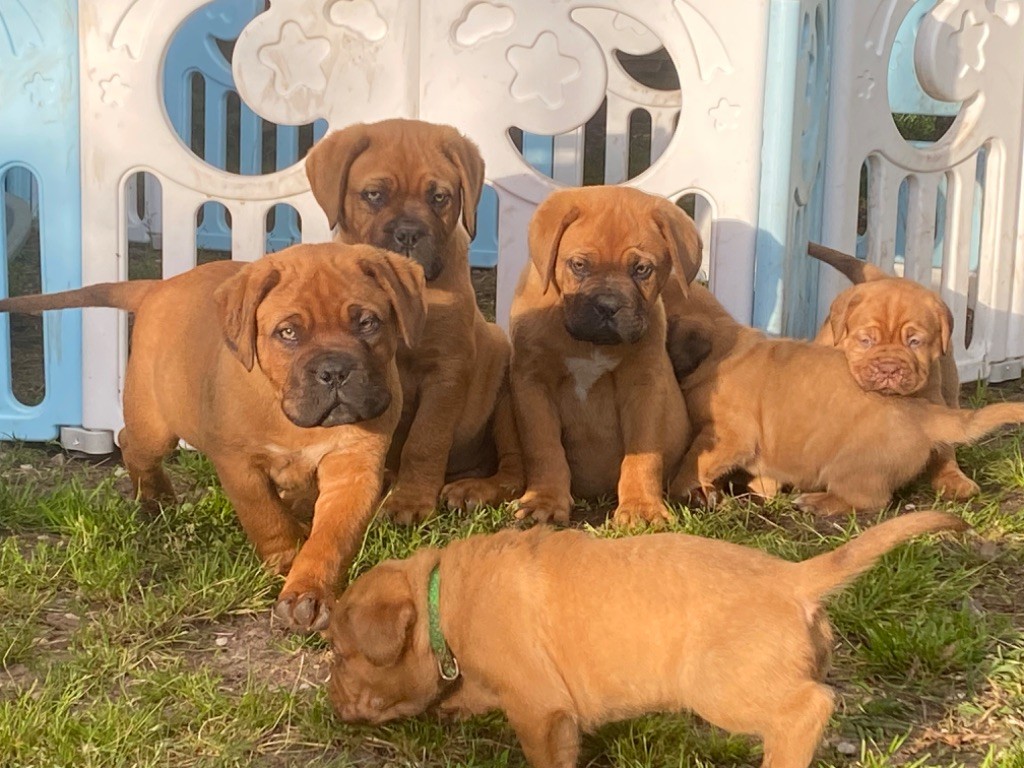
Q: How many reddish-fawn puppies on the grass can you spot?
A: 6